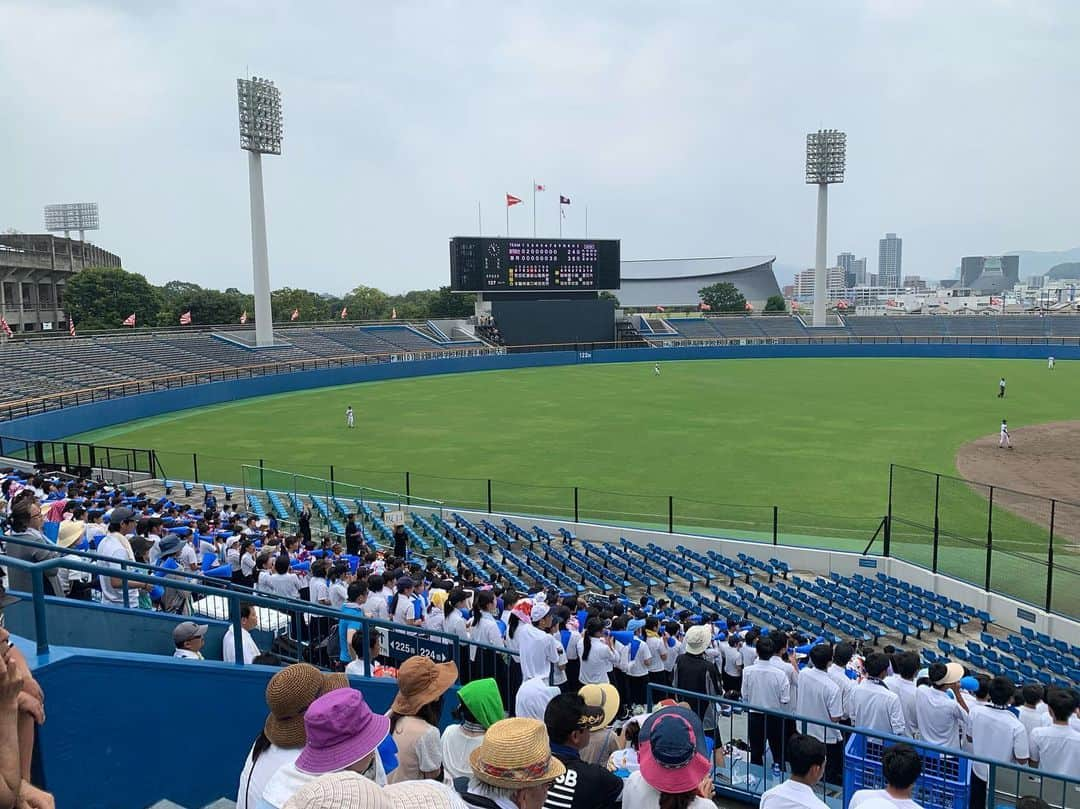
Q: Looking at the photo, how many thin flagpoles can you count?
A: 5